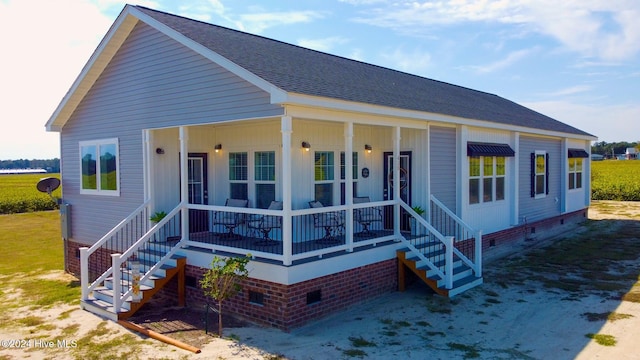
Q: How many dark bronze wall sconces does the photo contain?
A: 4